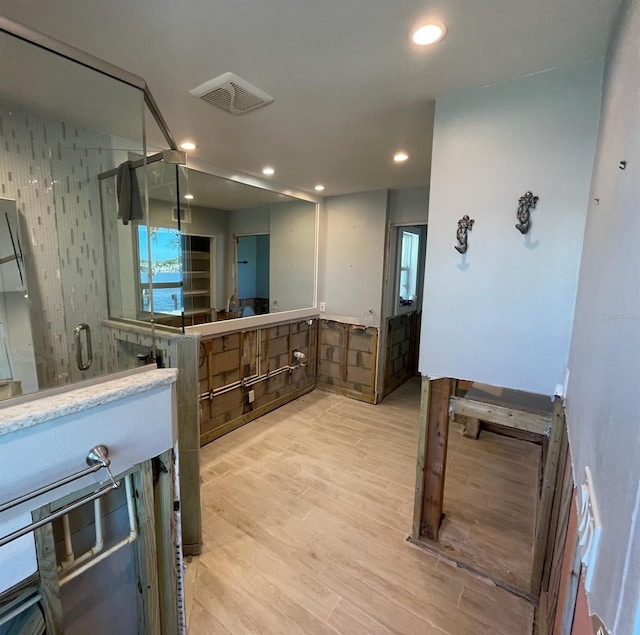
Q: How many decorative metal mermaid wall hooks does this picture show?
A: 2